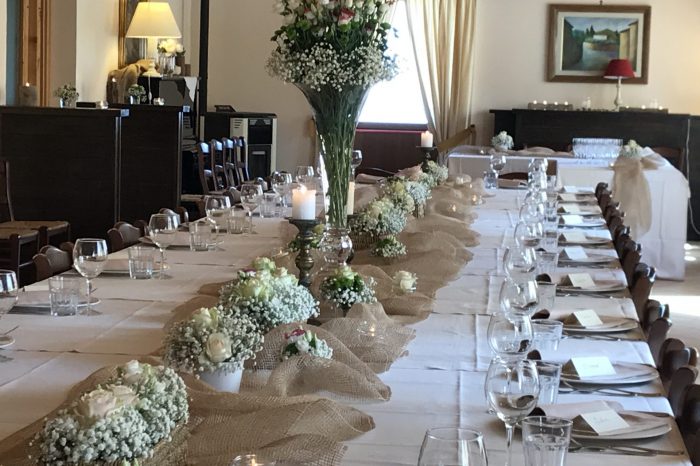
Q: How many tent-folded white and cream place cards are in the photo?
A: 10